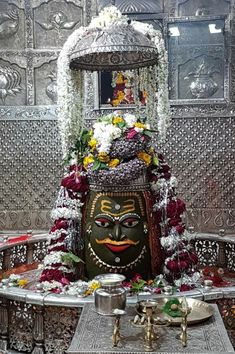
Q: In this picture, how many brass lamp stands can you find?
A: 3